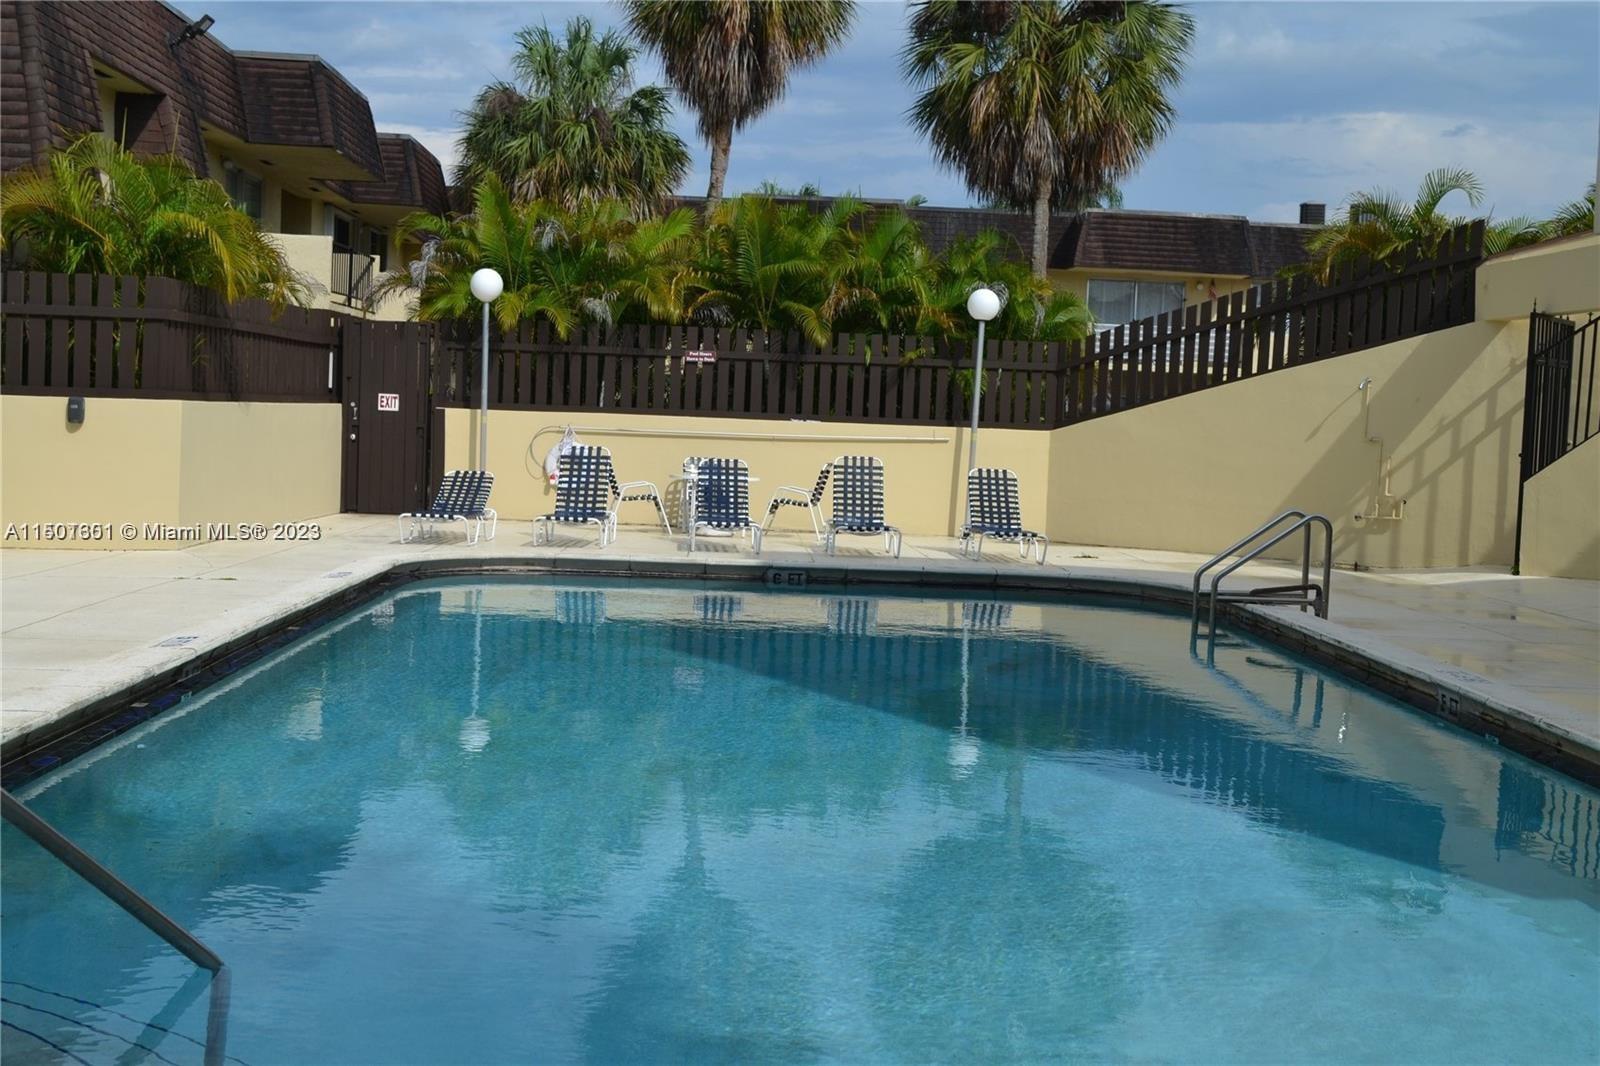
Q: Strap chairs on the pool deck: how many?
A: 8